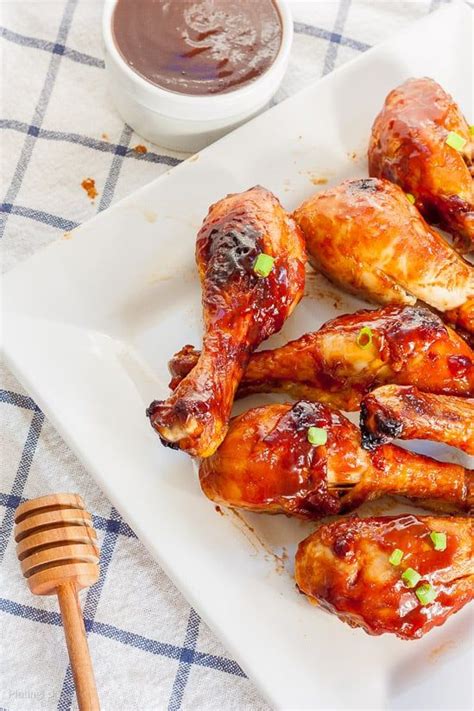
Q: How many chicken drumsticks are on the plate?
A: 7